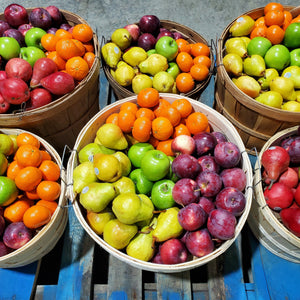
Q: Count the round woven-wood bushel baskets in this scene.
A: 6